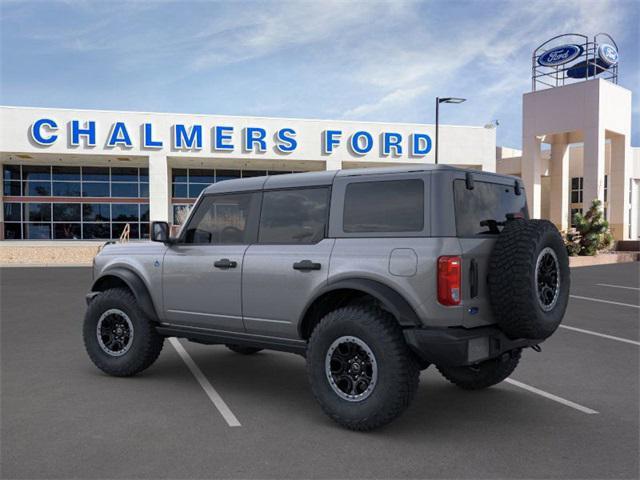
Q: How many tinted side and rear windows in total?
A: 4